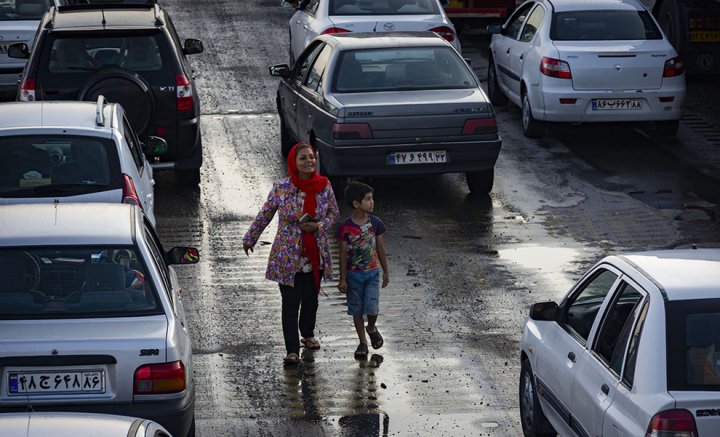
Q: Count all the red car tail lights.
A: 11